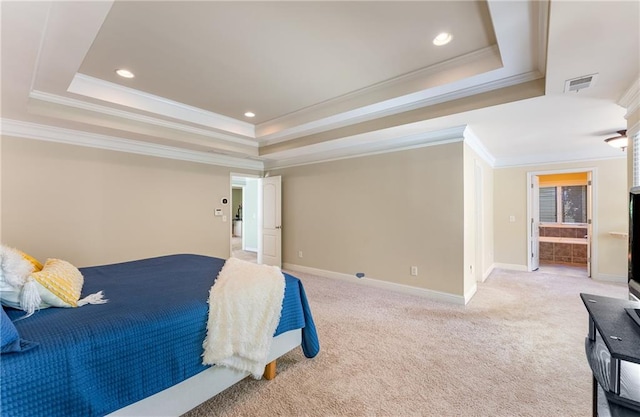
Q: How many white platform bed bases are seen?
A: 1